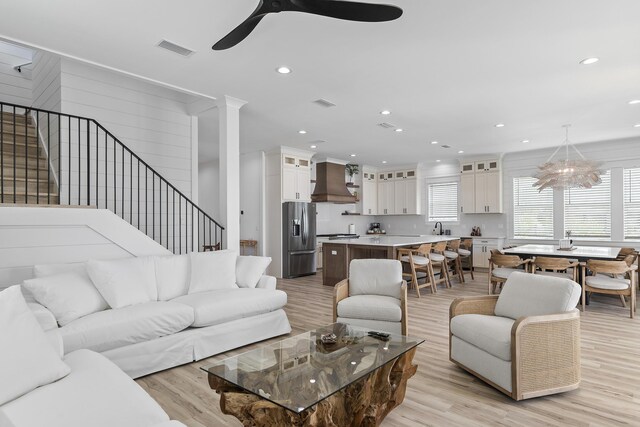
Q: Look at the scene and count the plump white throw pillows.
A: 5